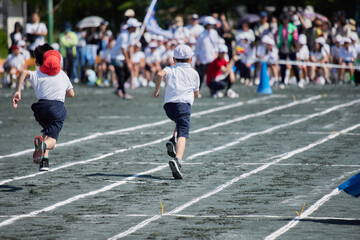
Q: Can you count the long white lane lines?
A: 5